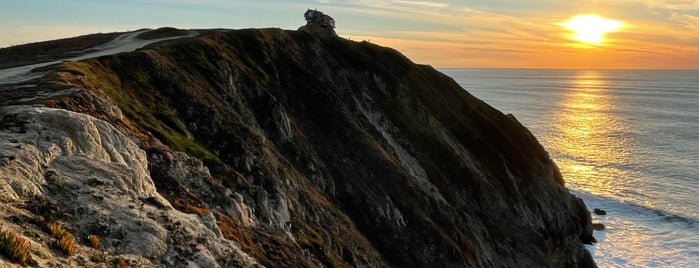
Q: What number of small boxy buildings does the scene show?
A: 1